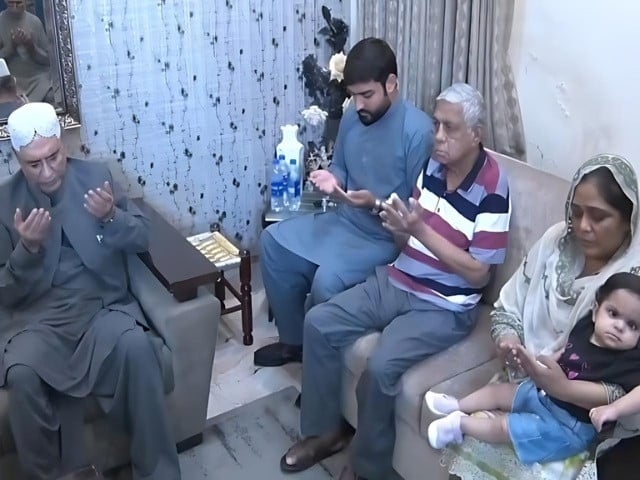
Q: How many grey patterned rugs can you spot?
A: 1